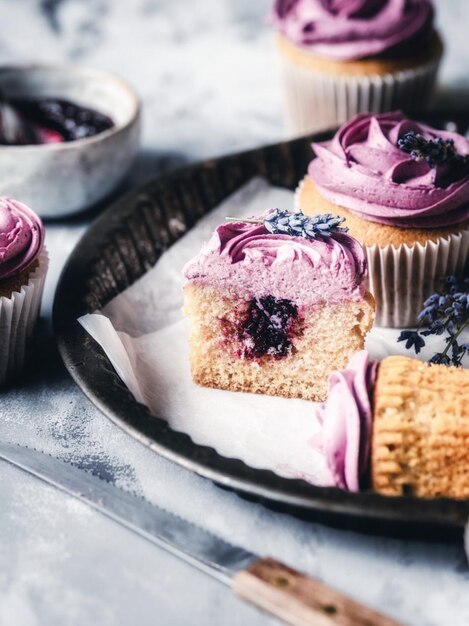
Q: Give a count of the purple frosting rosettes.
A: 5